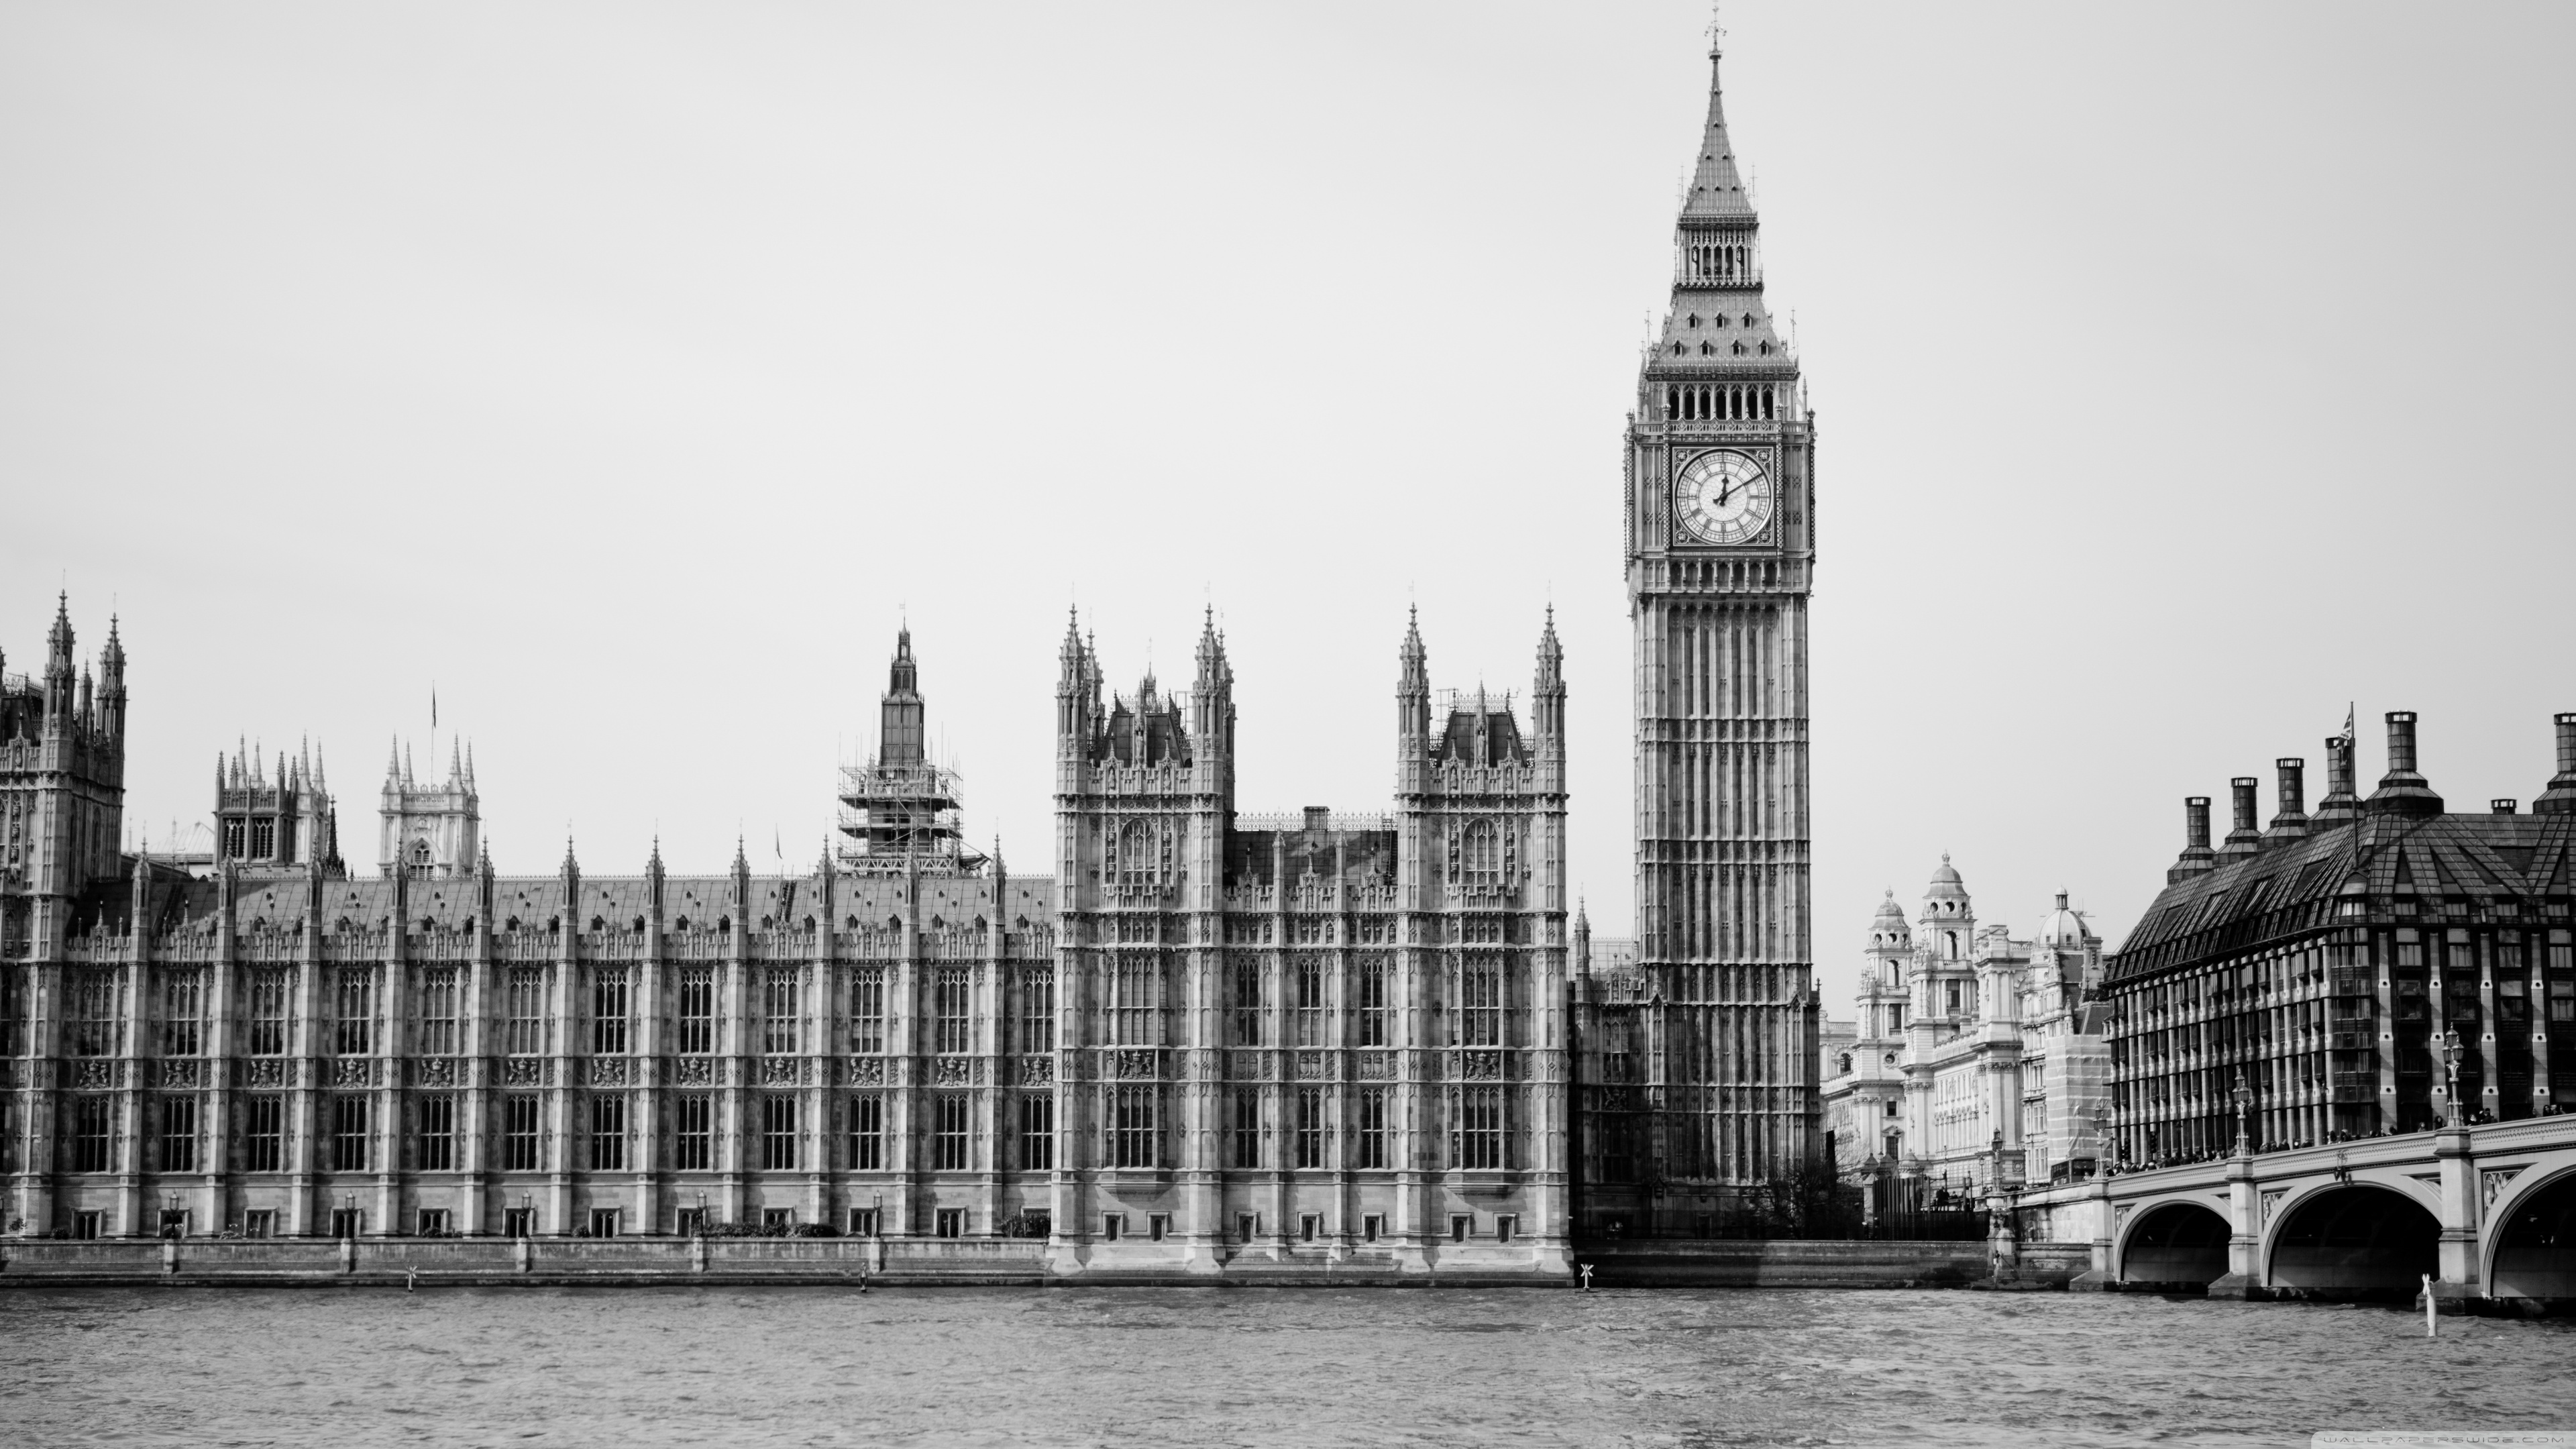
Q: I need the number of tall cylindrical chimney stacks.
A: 6